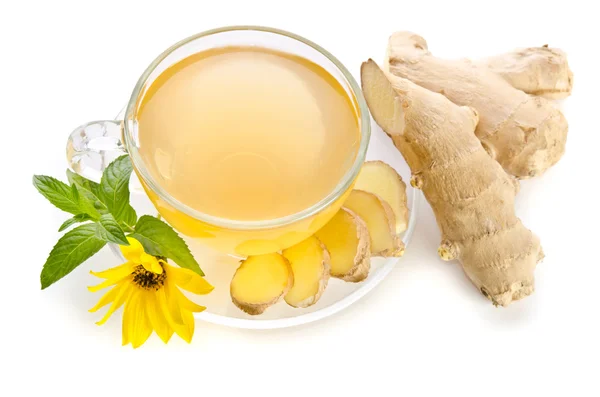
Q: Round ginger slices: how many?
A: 5